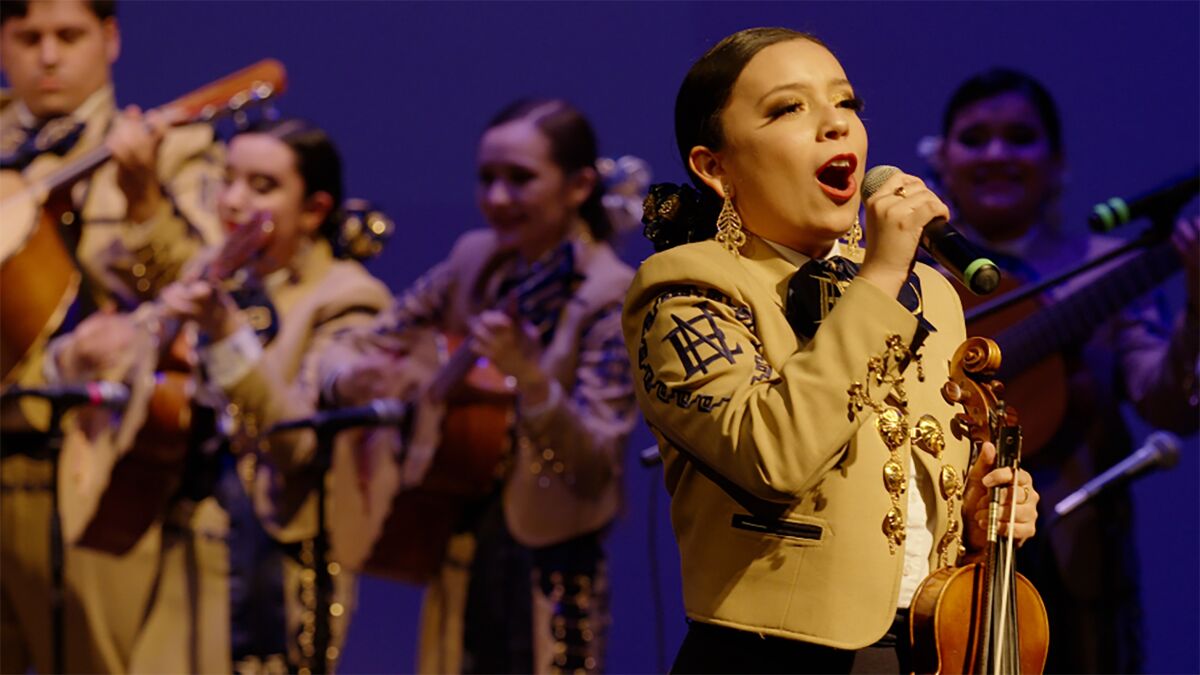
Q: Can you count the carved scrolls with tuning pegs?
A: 1